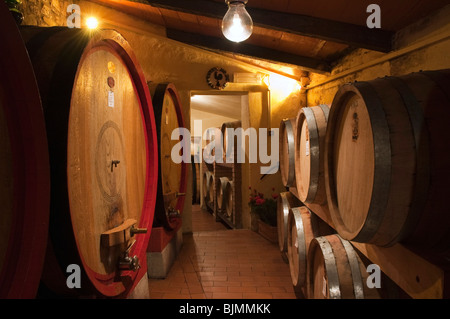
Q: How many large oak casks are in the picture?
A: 3